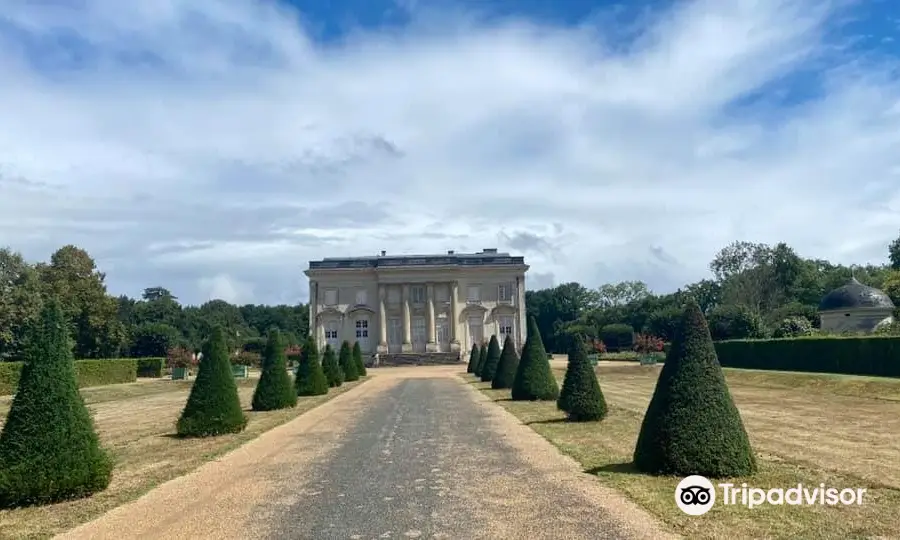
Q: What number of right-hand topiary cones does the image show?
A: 7